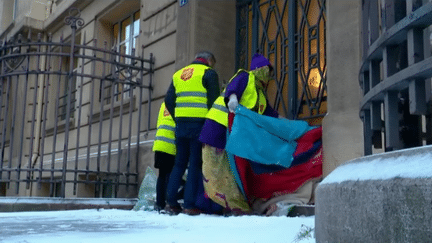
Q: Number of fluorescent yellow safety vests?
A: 3